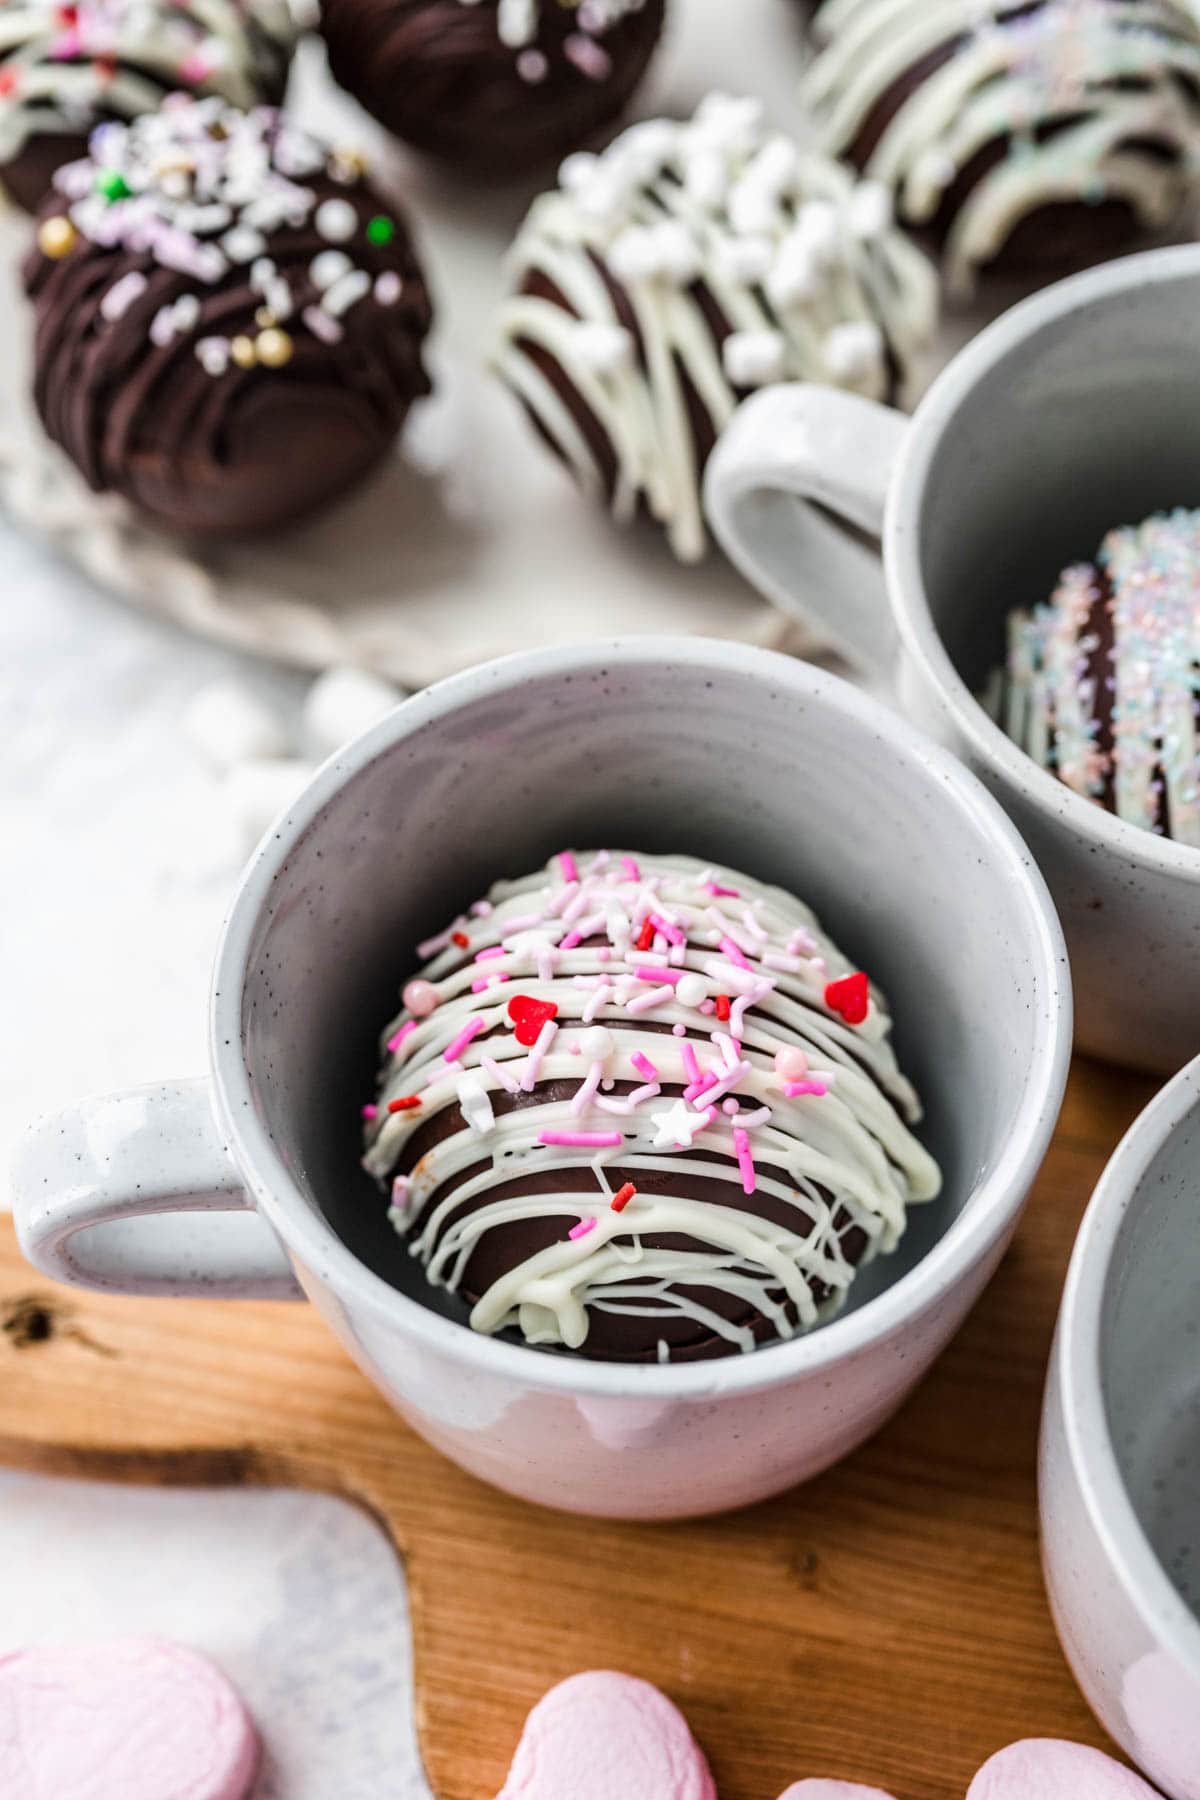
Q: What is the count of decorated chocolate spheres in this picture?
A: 7